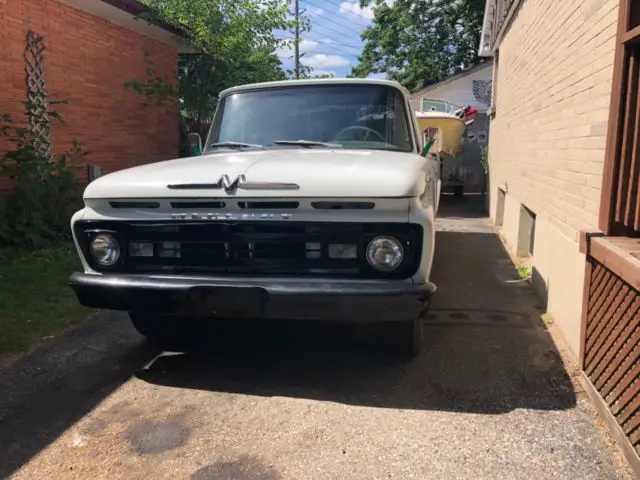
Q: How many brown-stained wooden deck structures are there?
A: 1